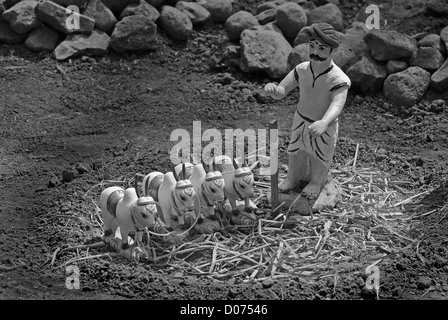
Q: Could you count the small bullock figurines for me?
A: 4